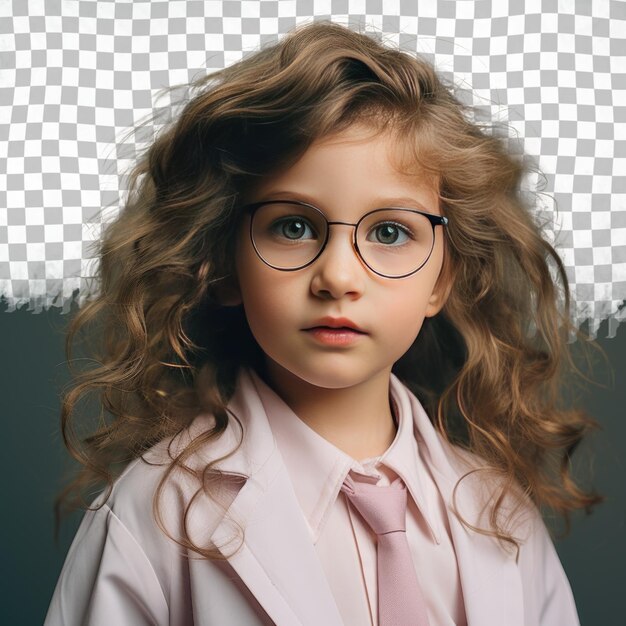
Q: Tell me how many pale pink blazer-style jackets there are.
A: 1